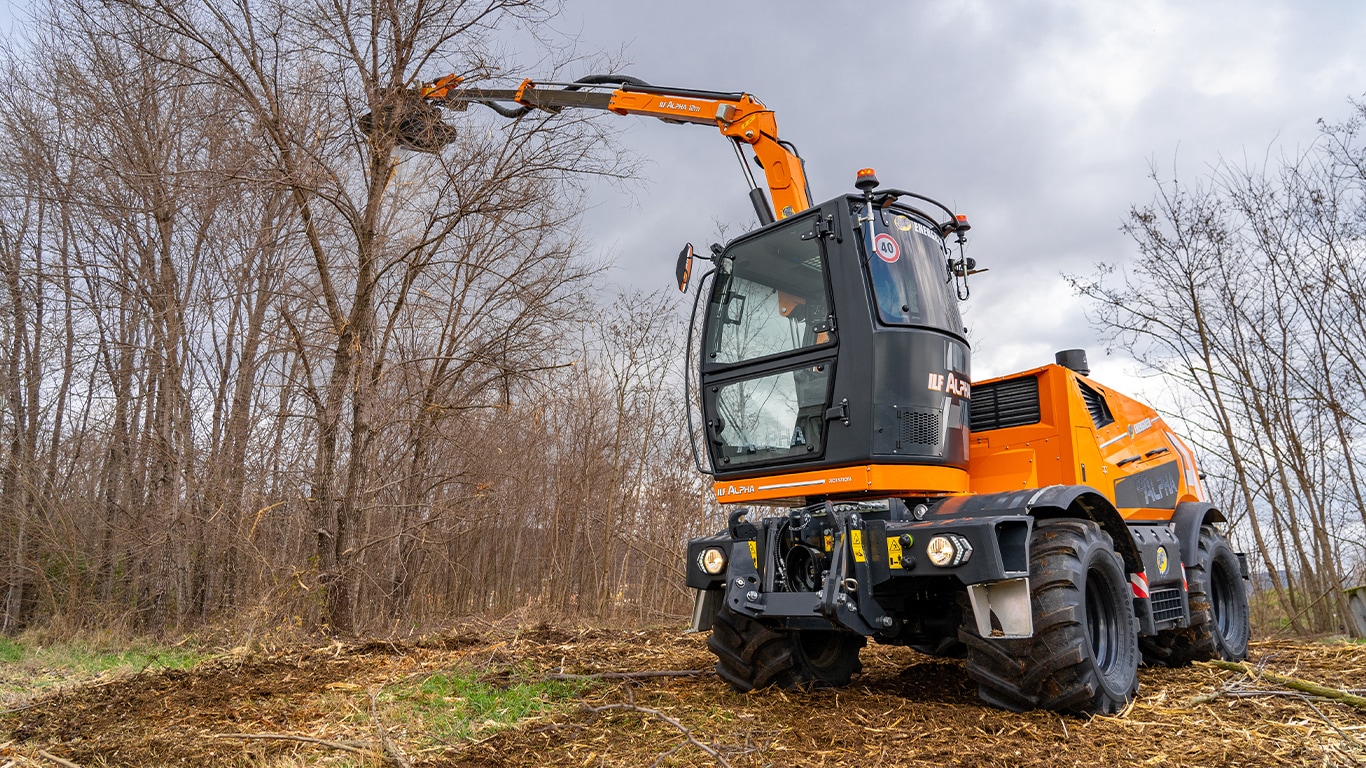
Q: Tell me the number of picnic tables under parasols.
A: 0